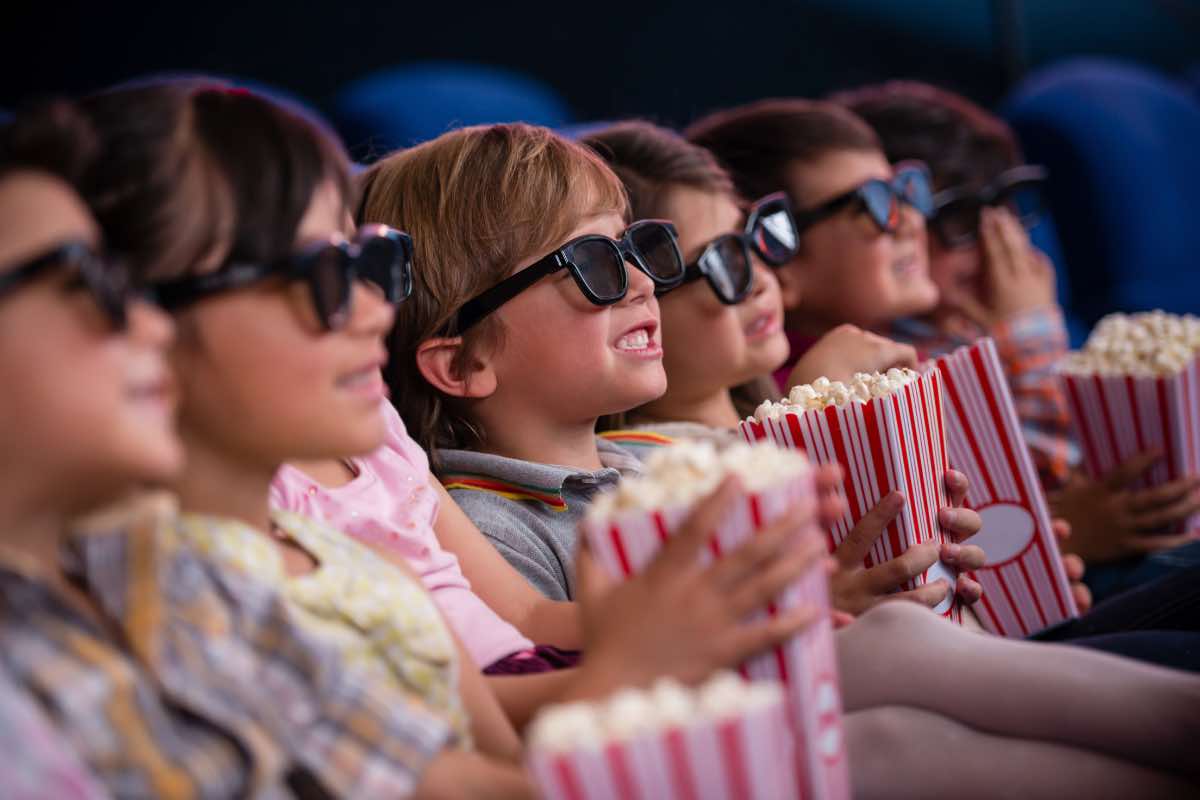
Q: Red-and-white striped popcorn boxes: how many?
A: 5